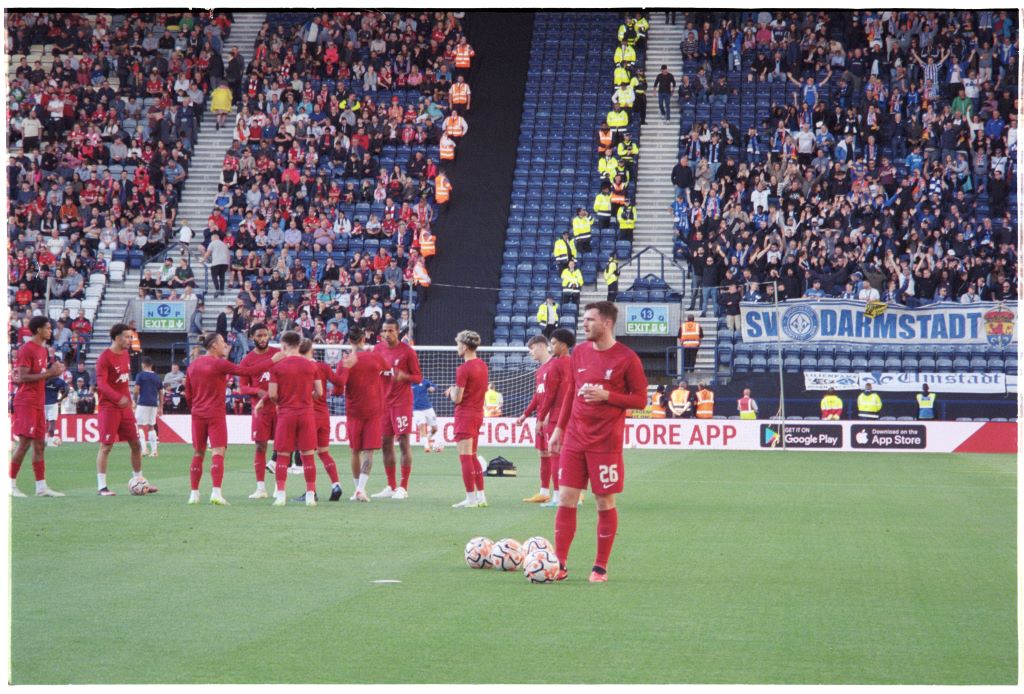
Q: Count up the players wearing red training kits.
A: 12